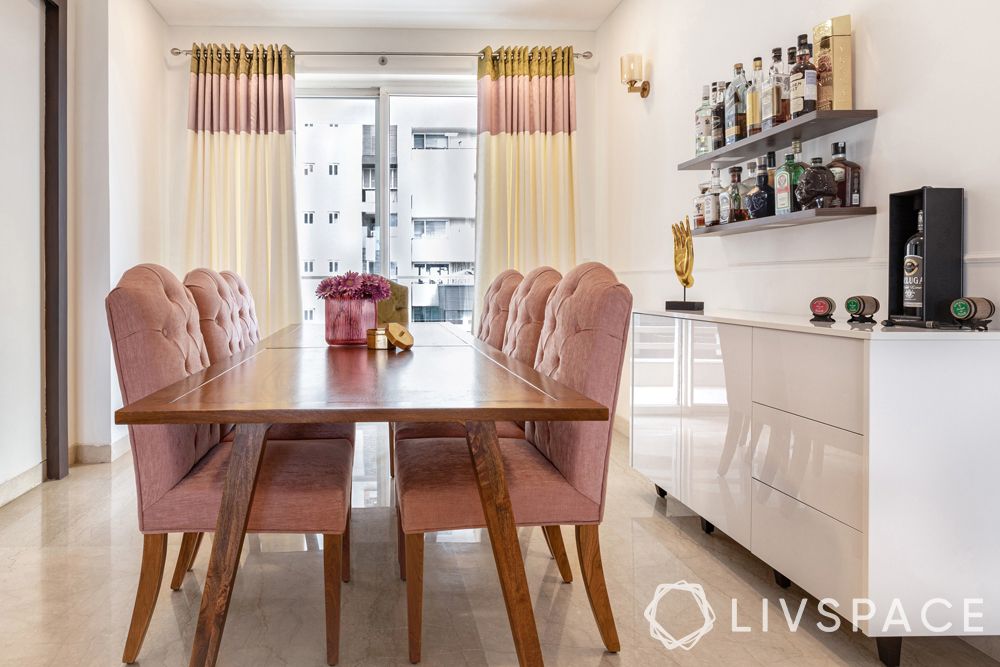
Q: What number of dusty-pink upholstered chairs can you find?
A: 6